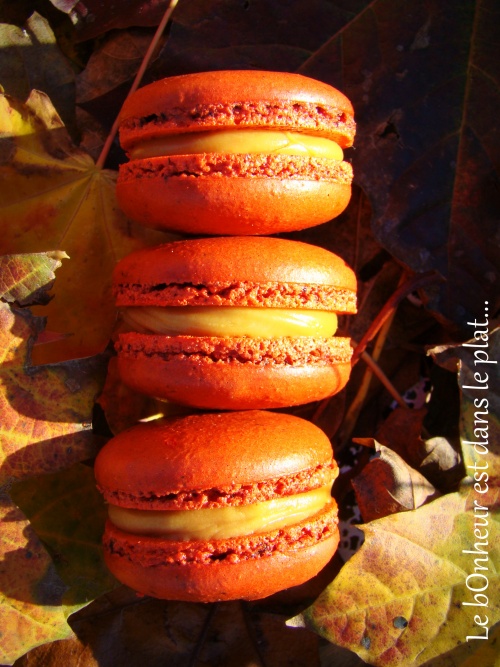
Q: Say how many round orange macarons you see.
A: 3